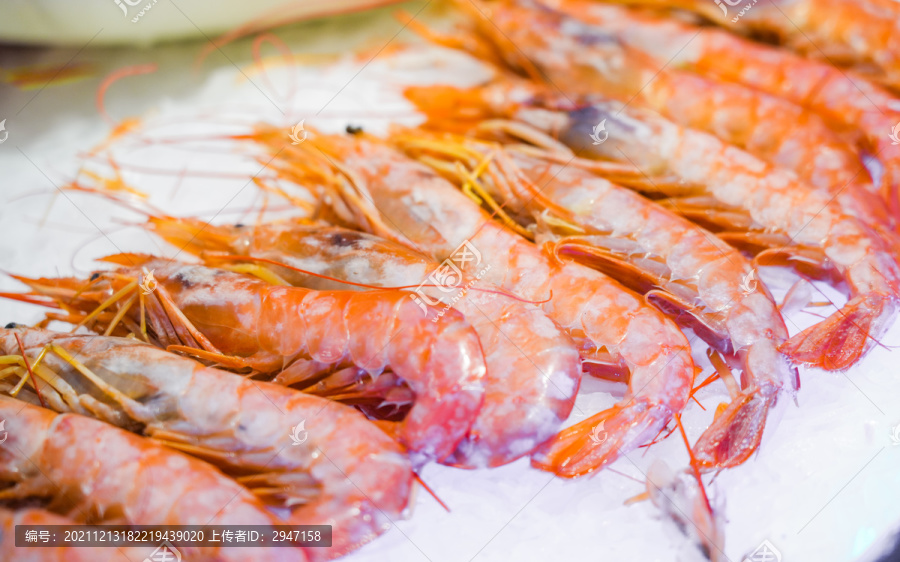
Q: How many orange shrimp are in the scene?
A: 11